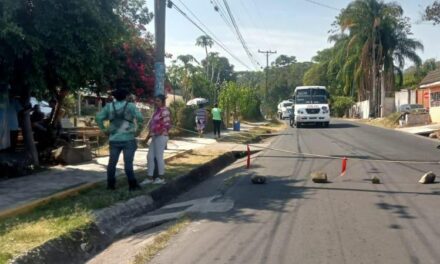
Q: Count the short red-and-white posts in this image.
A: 2